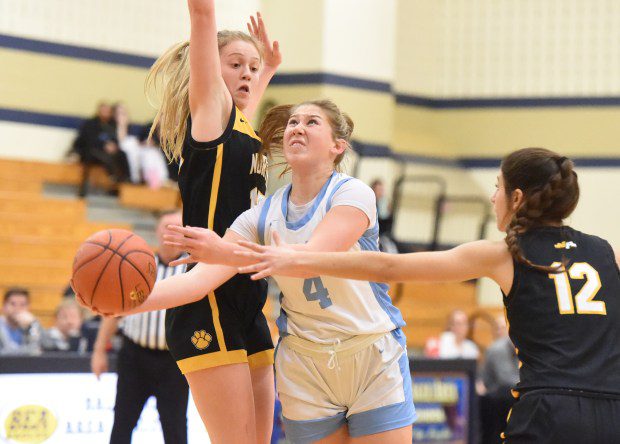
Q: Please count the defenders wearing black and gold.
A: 2